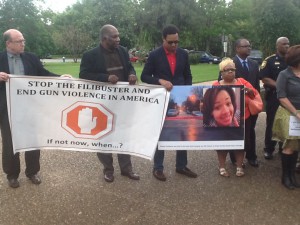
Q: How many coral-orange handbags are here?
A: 1